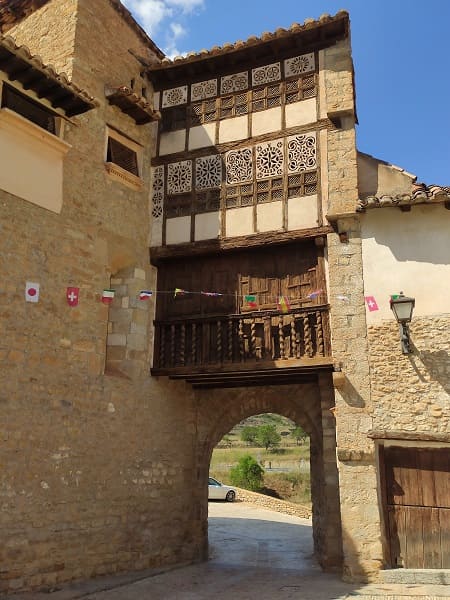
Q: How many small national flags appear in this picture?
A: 12